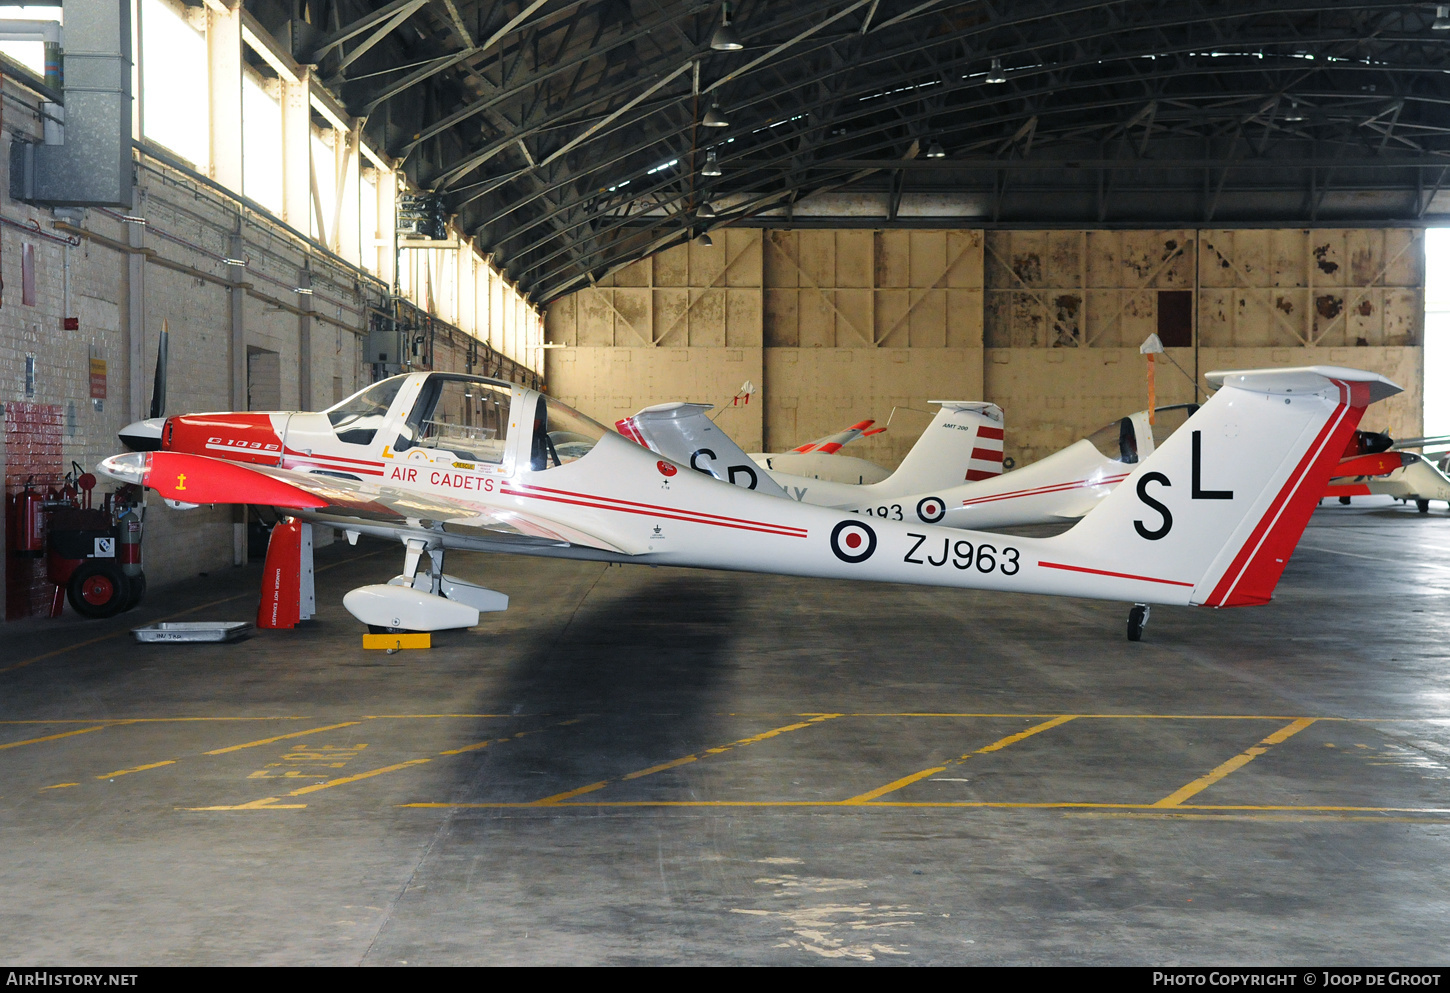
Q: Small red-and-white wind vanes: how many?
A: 2